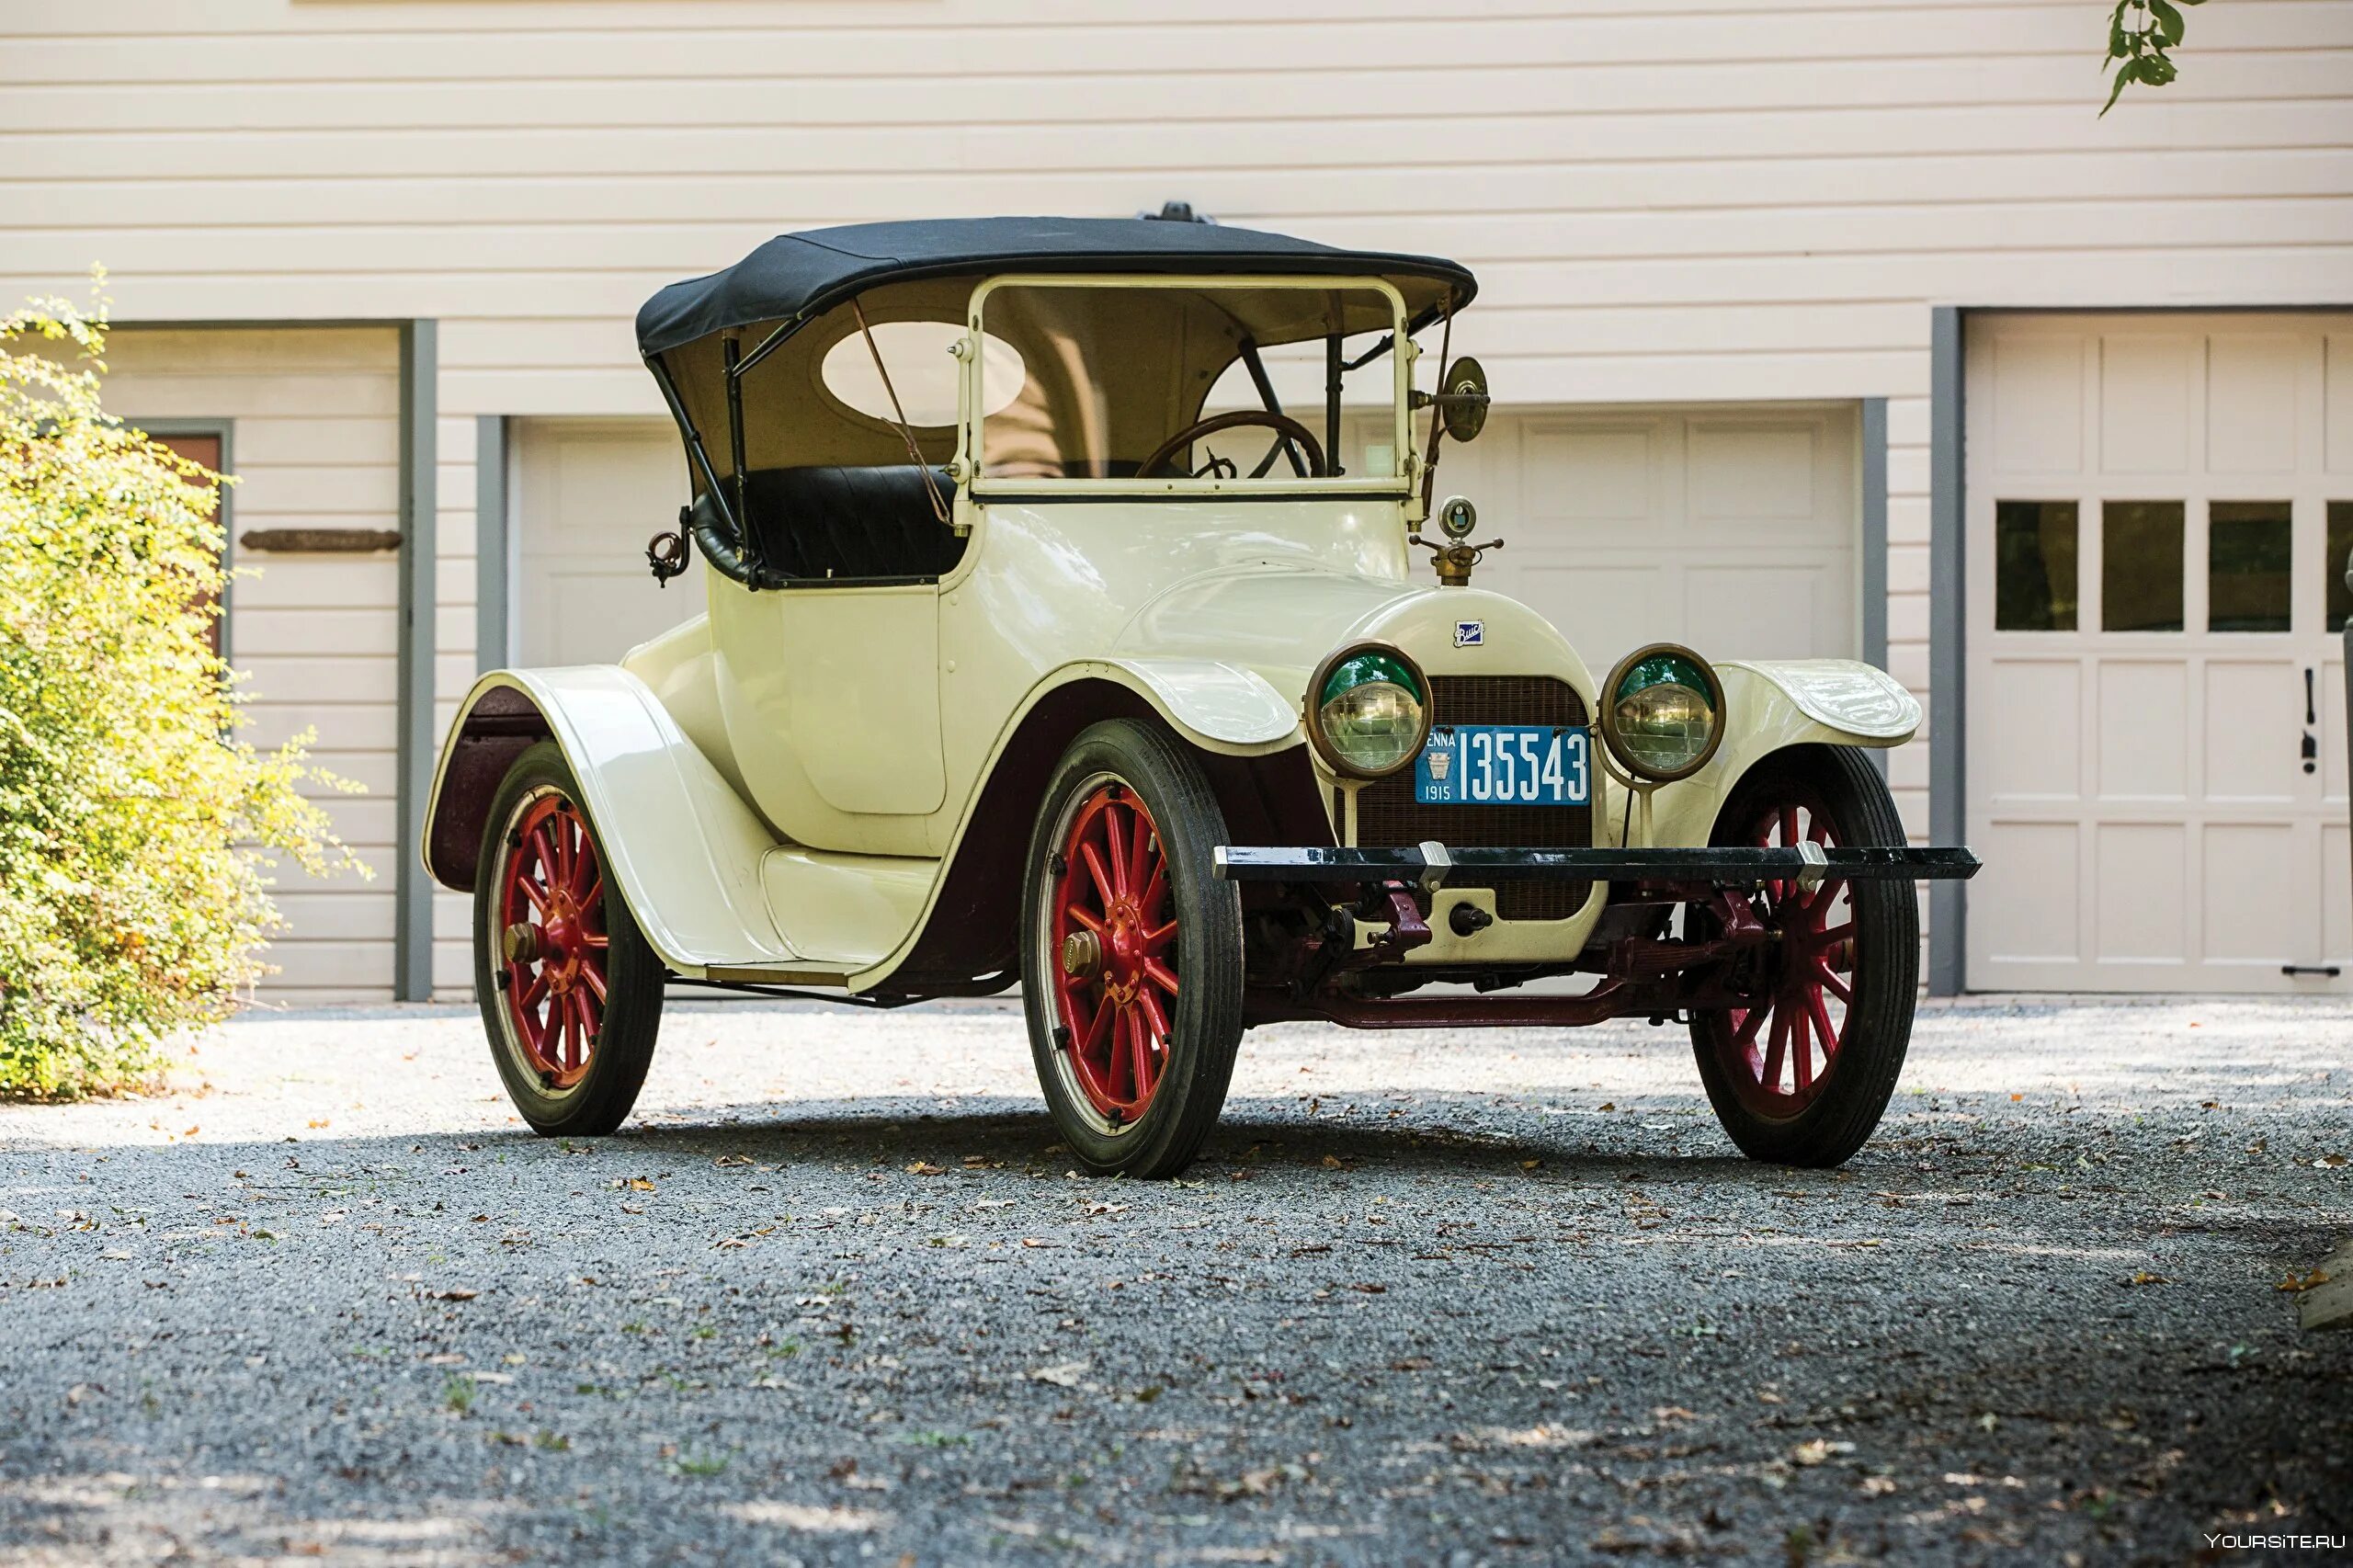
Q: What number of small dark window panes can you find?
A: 4